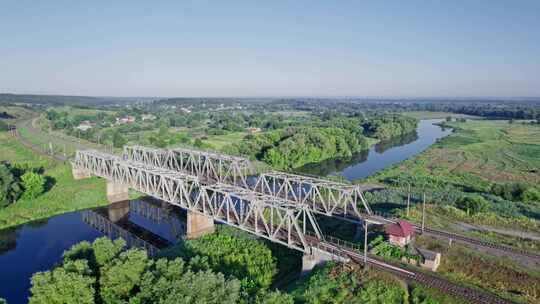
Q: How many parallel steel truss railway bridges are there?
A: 2